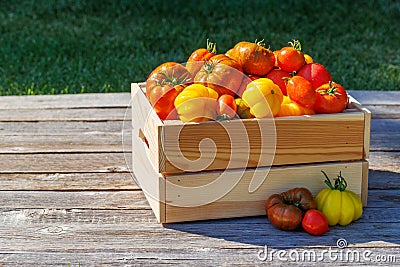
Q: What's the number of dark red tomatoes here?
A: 1